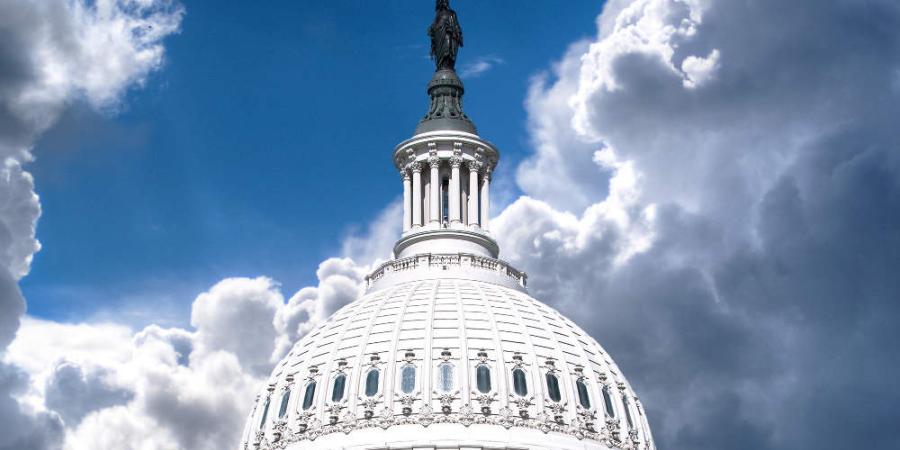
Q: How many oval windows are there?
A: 13